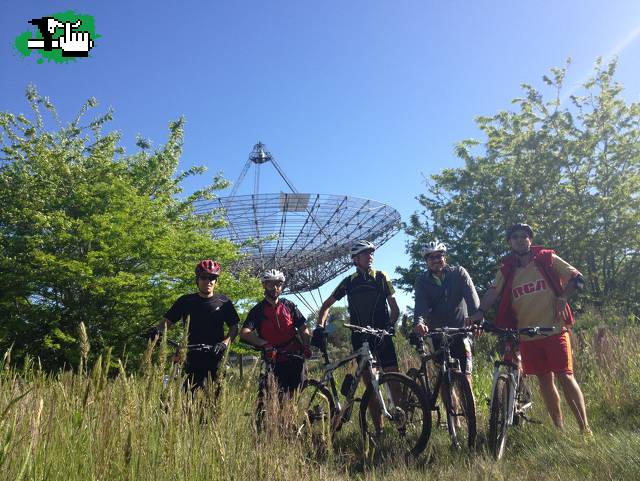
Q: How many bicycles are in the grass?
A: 5